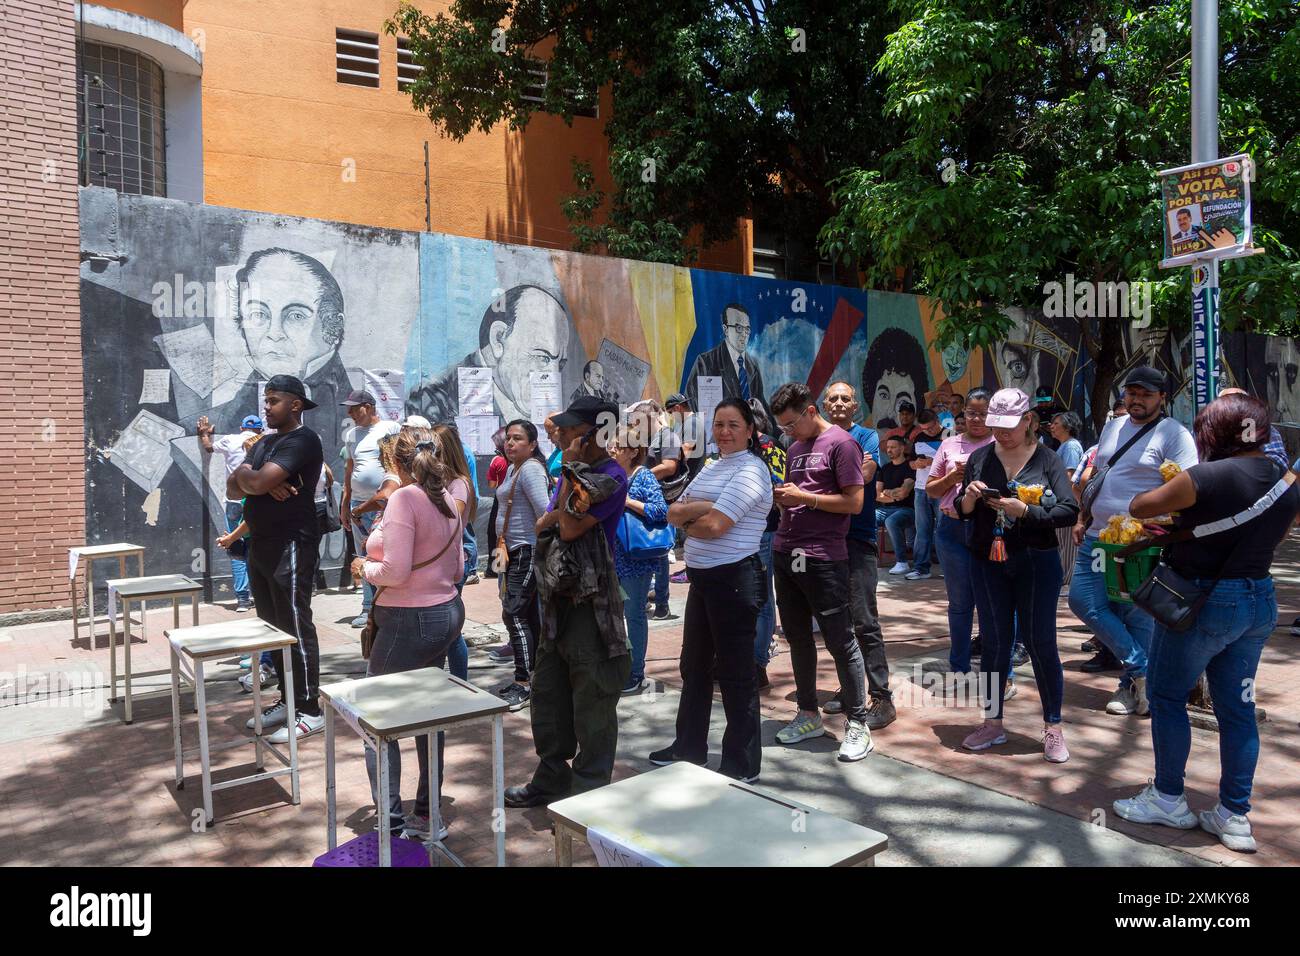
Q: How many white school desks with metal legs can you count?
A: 5